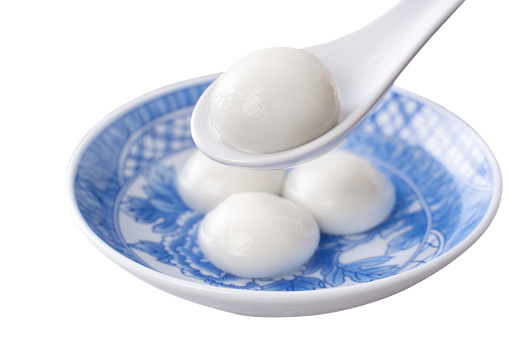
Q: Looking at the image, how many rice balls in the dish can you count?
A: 3